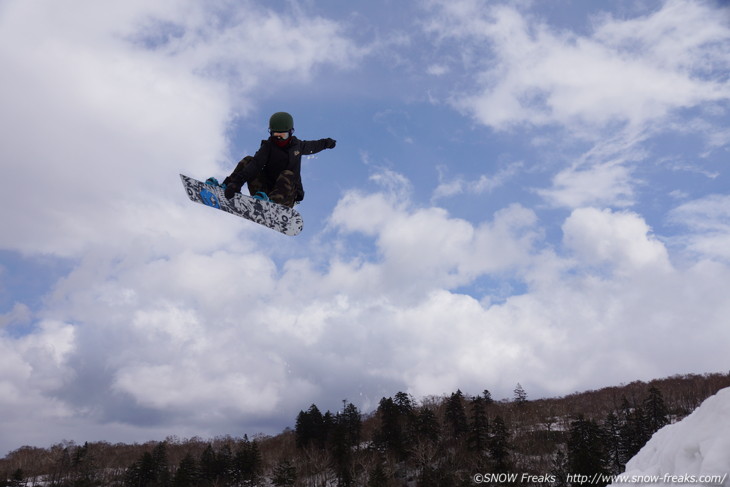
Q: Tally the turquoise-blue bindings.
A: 2